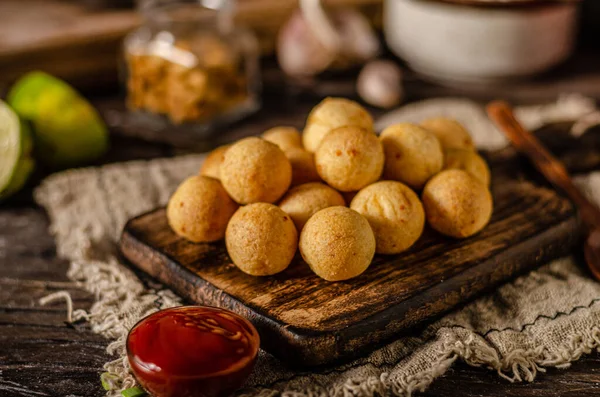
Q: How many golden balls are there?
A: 15